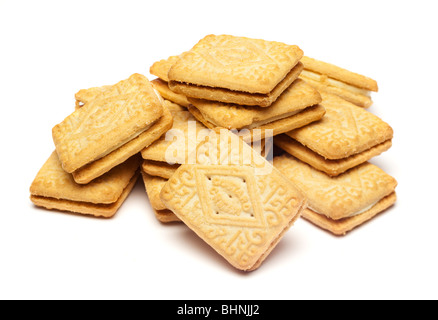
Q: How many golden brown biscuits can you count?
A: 12